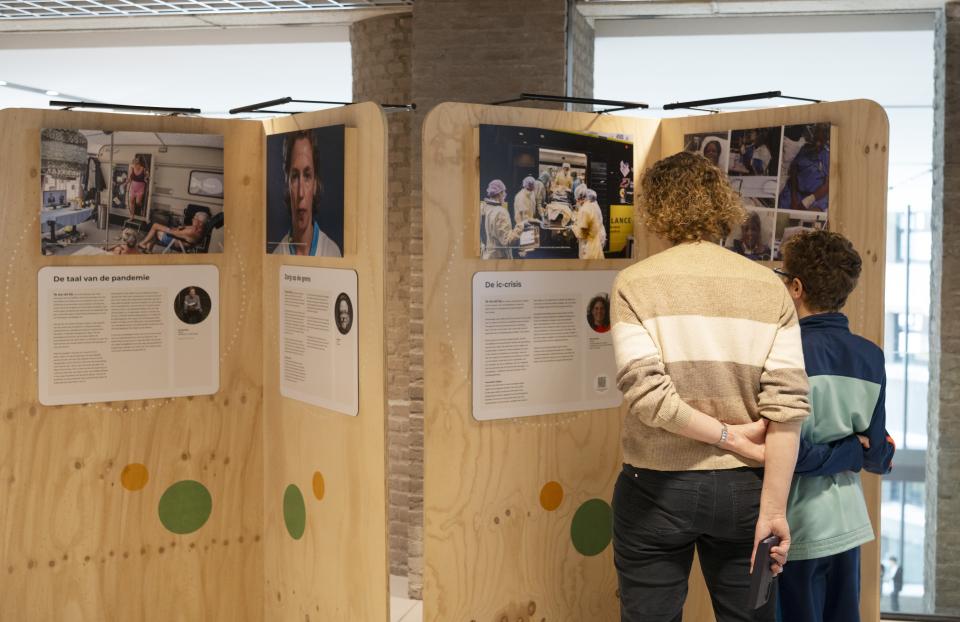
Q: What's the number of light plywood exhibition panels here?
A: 4